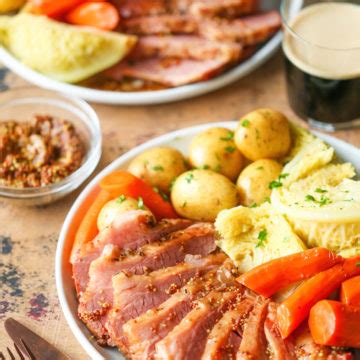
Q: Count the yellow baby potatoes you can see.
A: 6